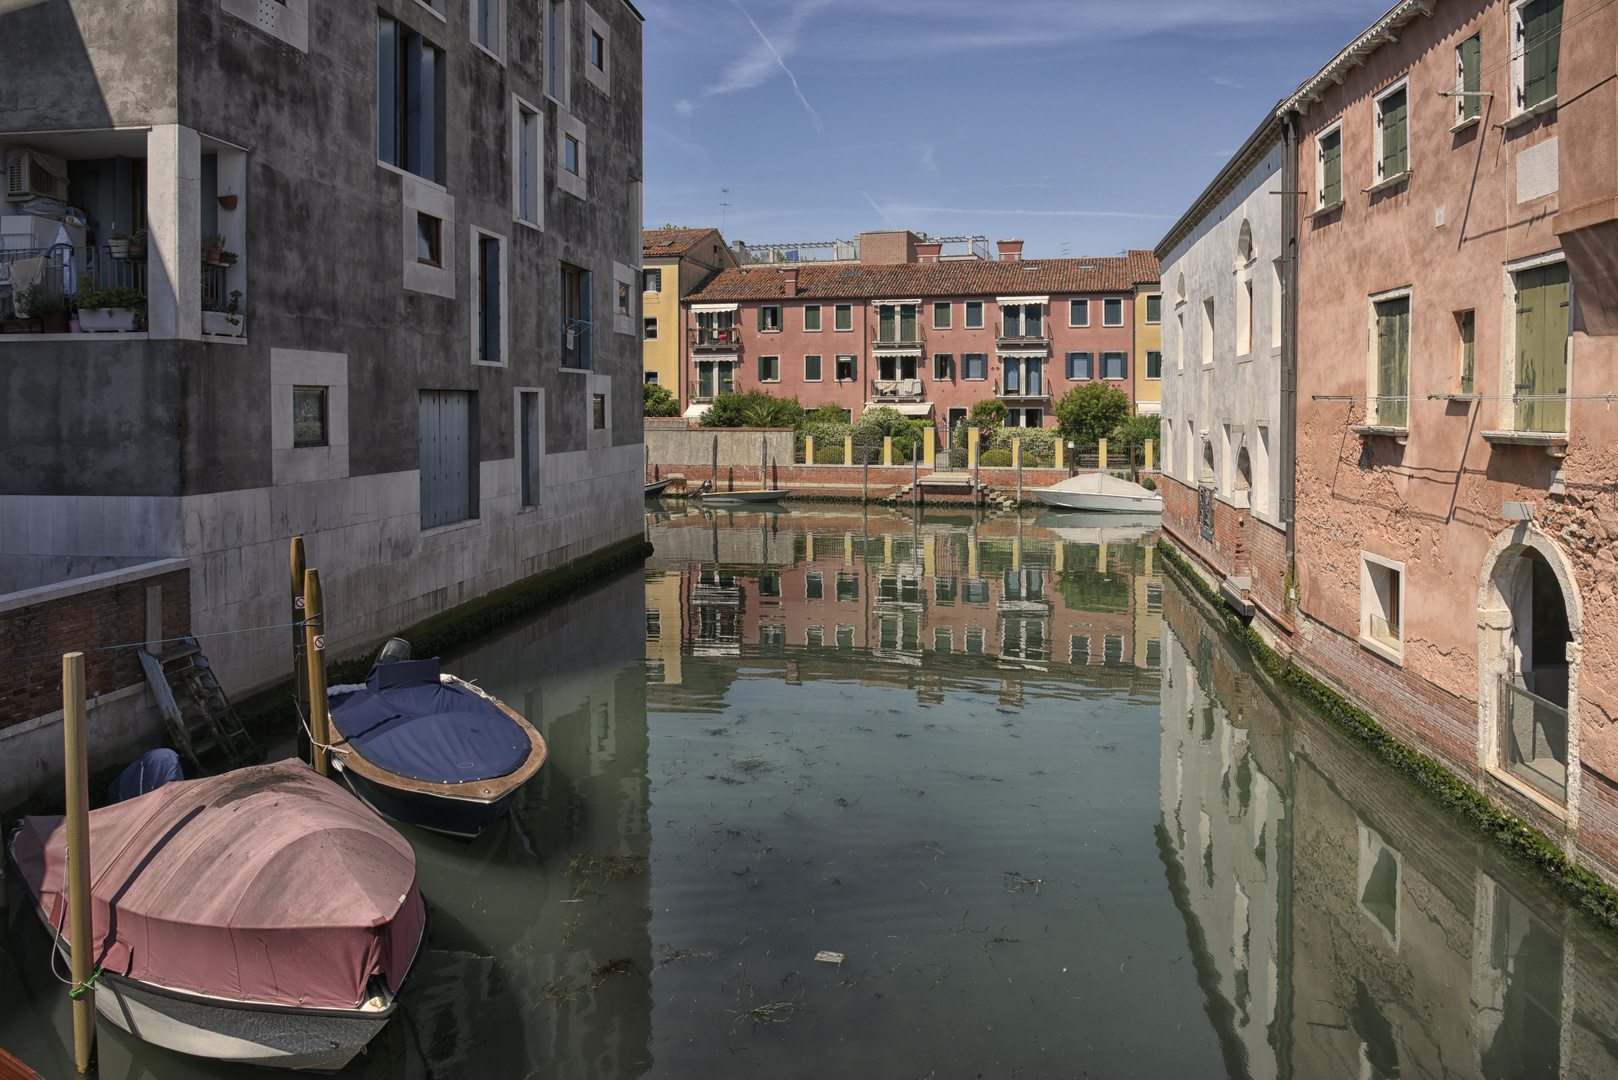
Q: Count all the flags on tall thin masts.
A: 0